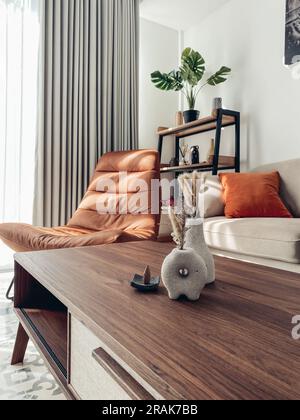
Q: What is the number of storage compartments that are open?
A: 1